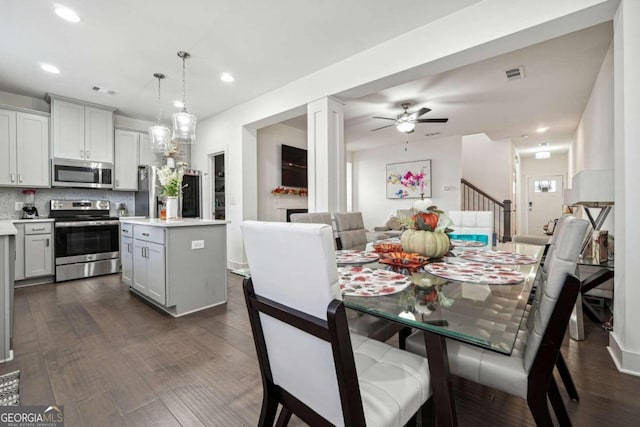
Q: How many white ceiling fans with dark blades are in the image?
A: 1